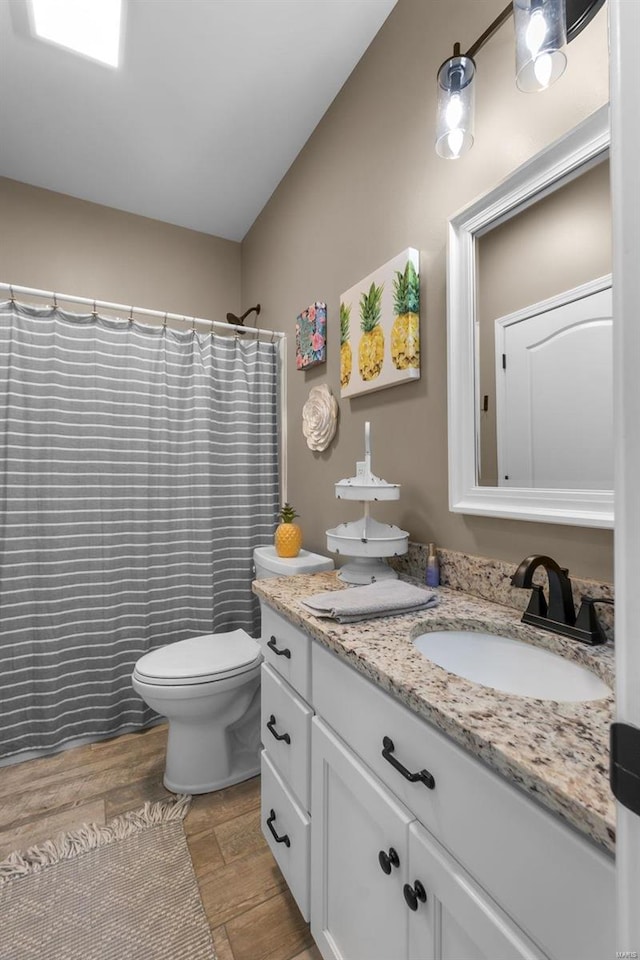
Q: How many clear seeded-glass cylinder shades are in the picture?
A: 2